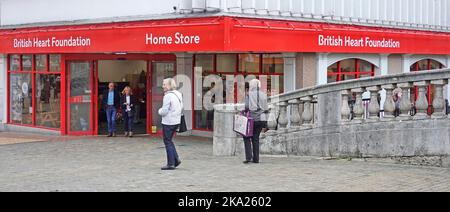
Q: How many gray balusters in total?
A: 11